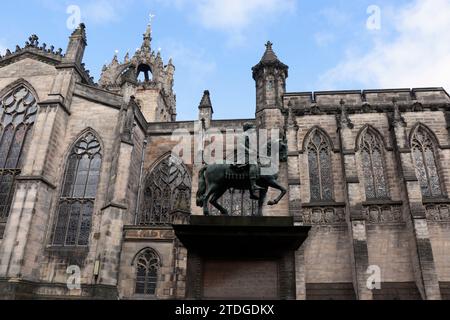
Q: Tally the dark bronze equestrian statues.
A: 1